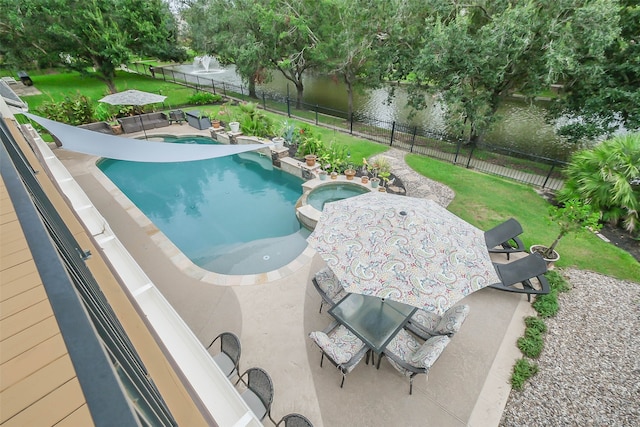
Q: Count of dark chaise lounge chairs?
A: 2